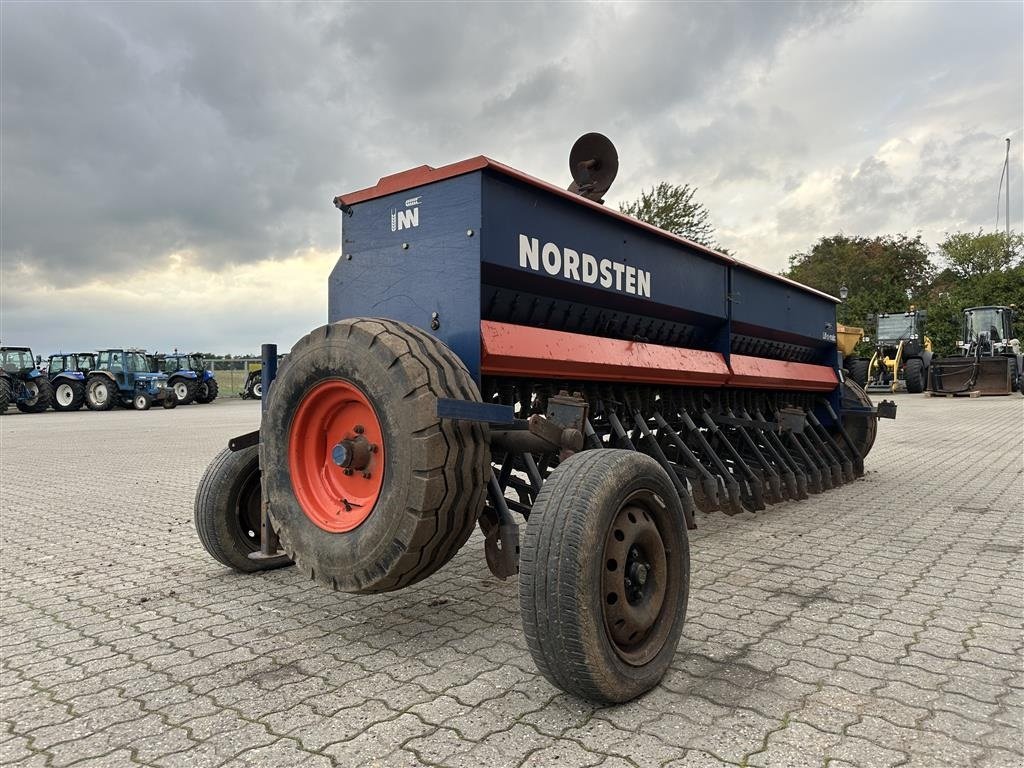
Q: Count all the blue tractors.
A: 4